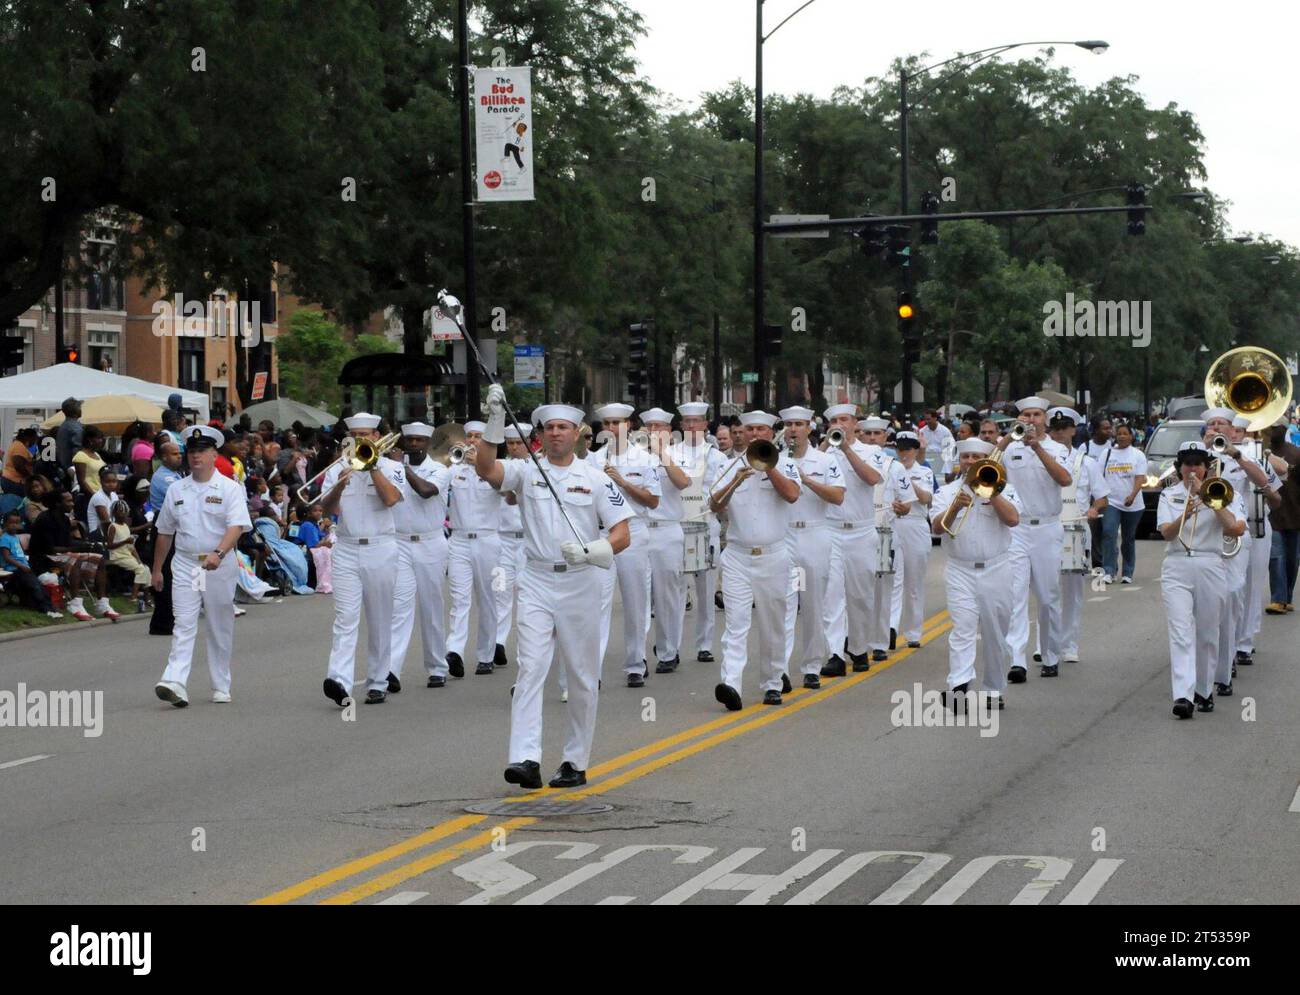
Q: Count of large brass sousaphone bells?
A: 1